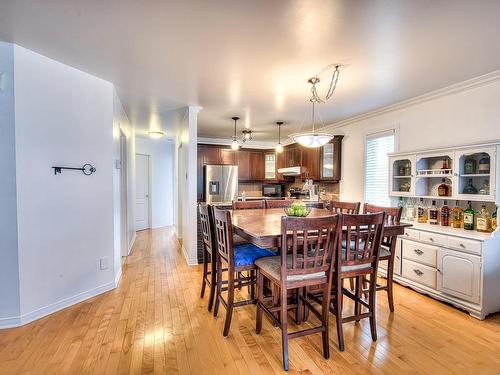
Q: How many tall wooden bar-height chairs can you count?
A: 8